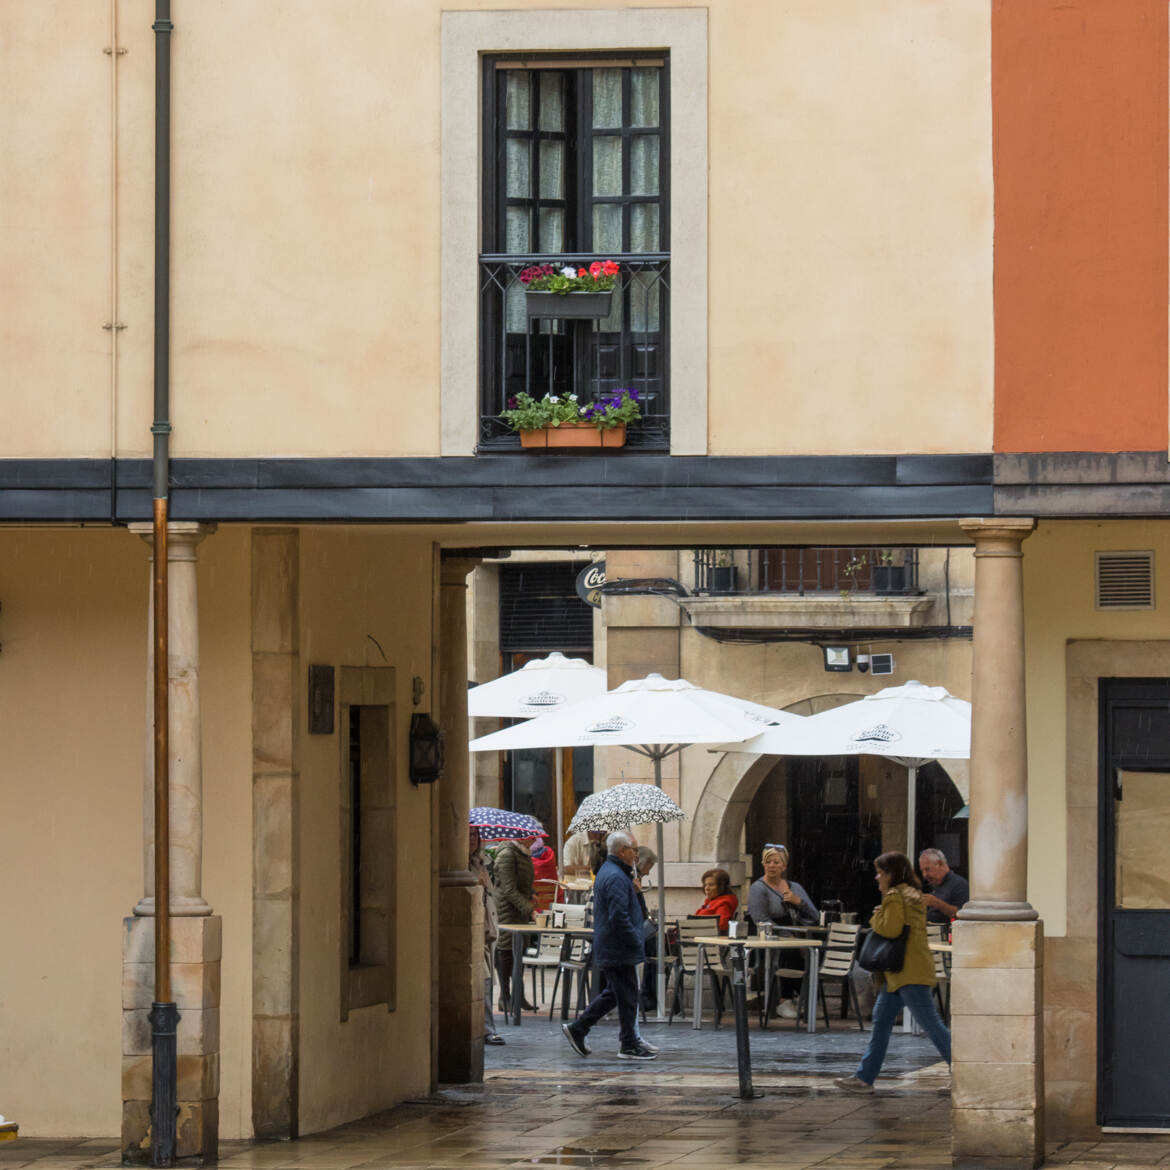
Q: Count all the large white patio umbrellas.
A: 3